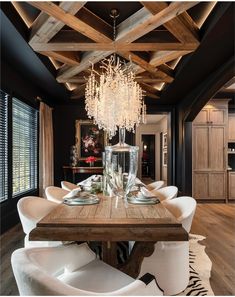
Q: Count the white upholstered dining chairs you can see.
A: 7